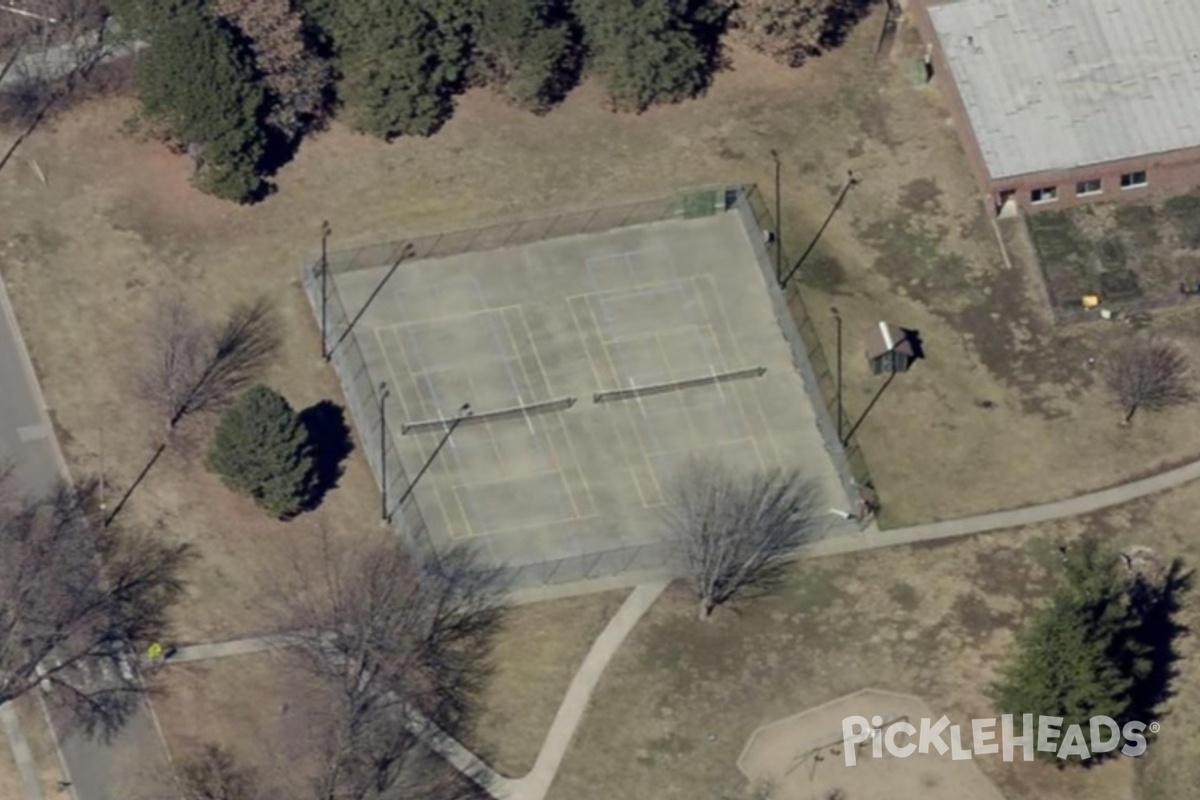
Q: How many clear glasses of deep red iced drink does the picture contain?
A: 0